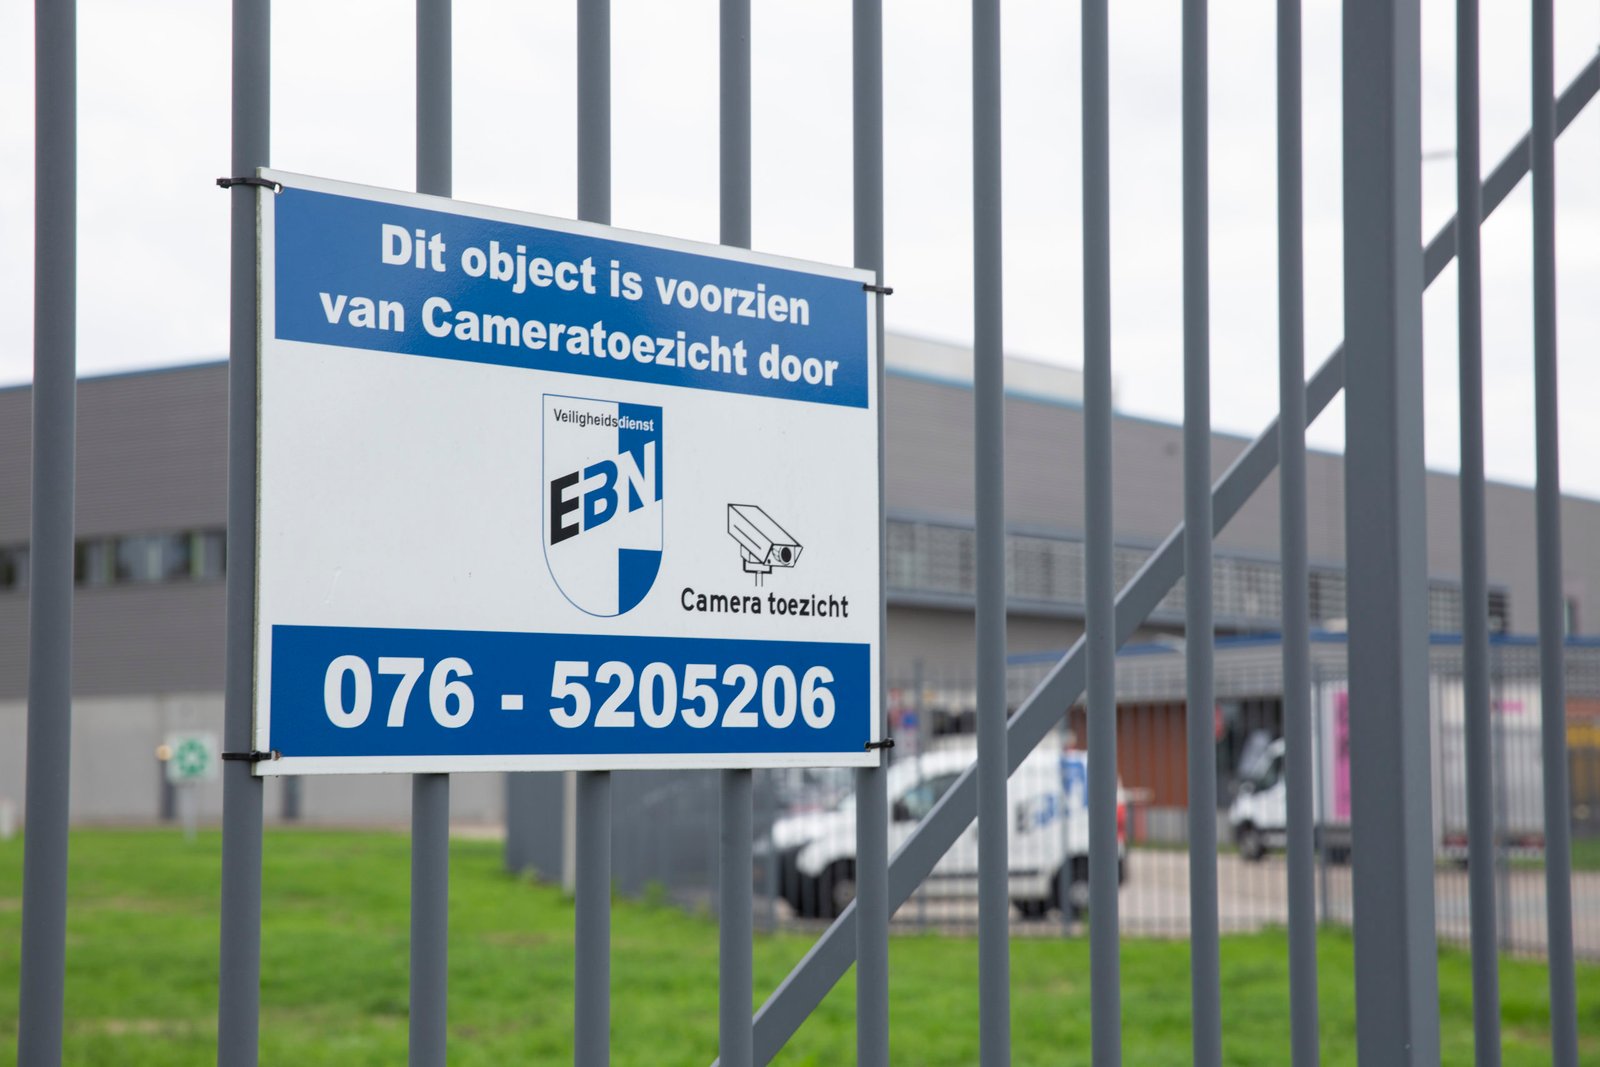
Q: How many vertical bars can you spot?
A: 13